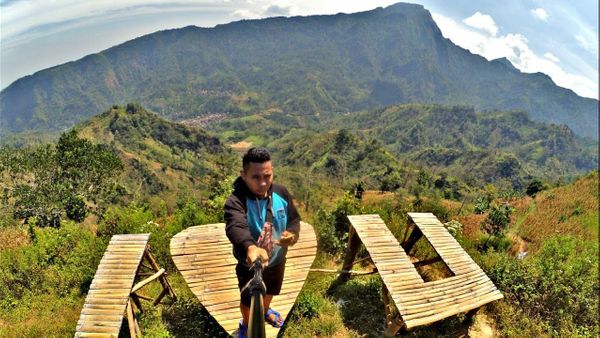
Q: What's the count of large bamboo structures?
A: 3